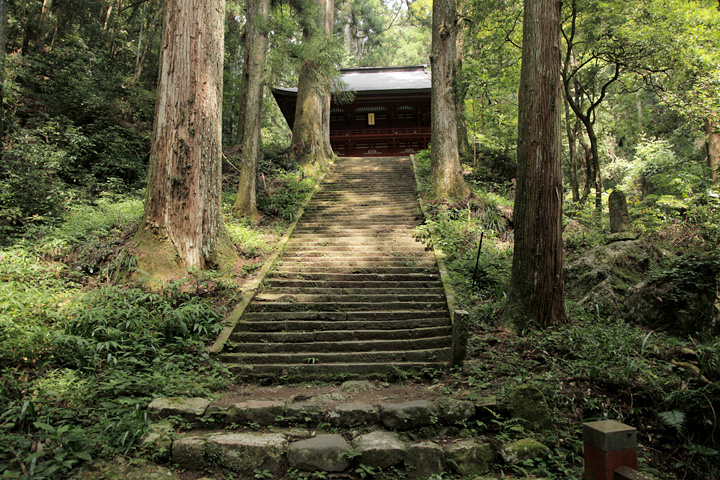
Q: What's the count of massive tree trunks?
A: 5